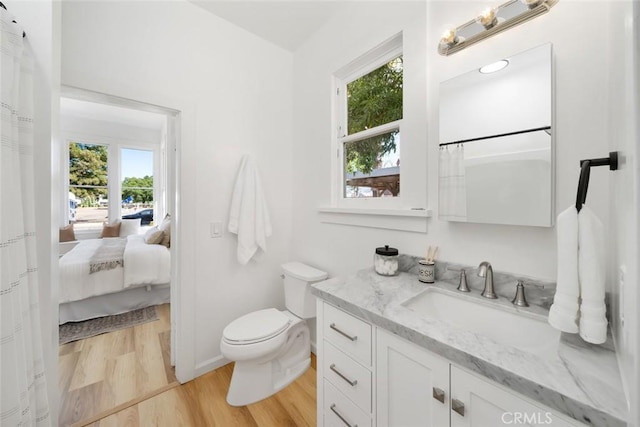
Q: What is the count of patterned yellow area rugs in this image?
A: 0